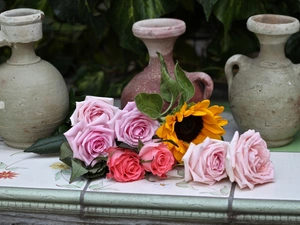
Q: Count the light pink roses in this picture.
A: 5